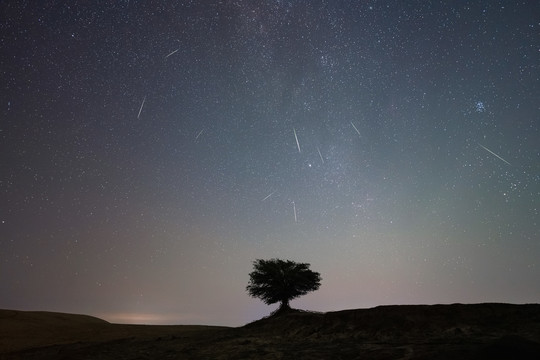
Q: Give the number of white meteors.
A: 9